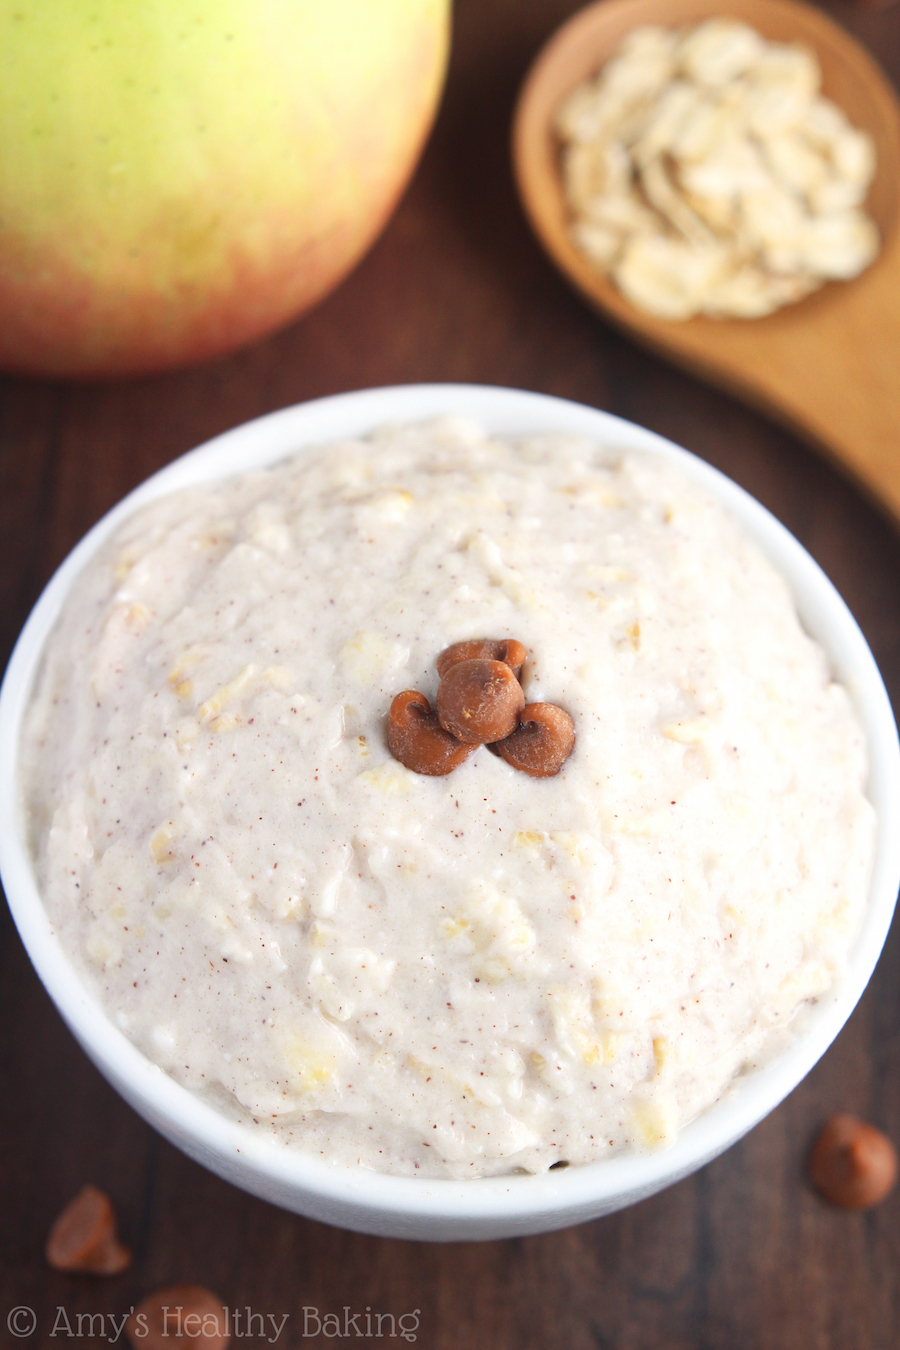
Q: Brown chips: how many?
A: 7